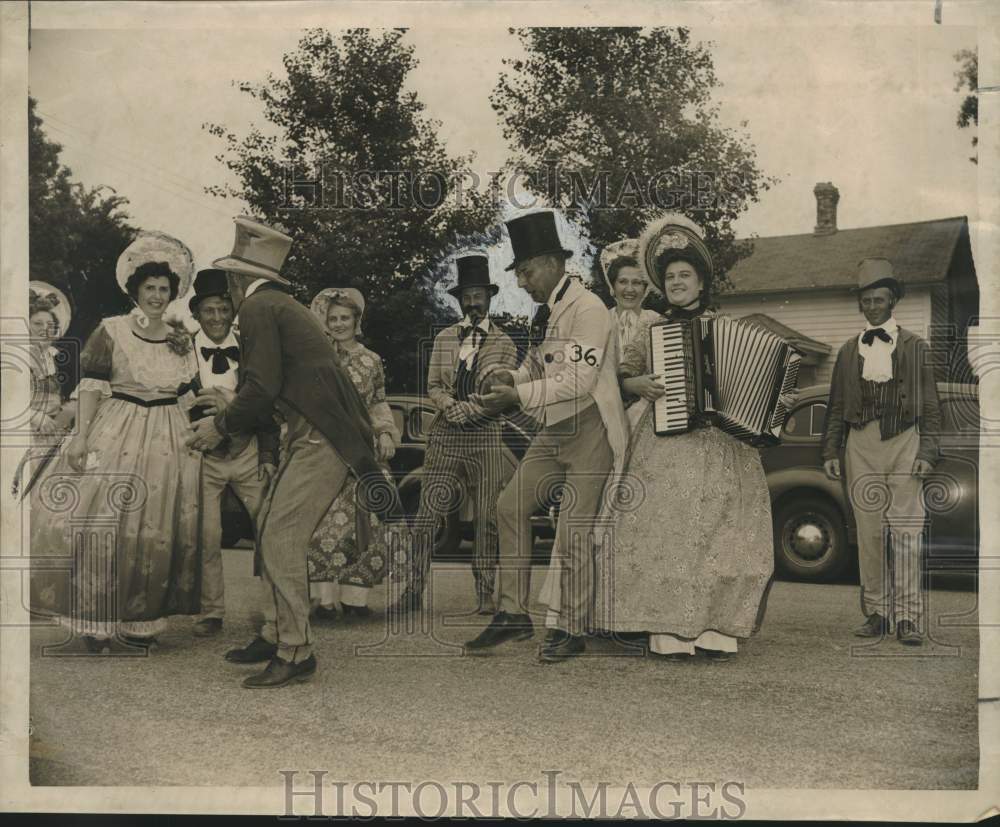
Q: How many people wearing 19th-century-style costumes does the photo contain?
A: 10